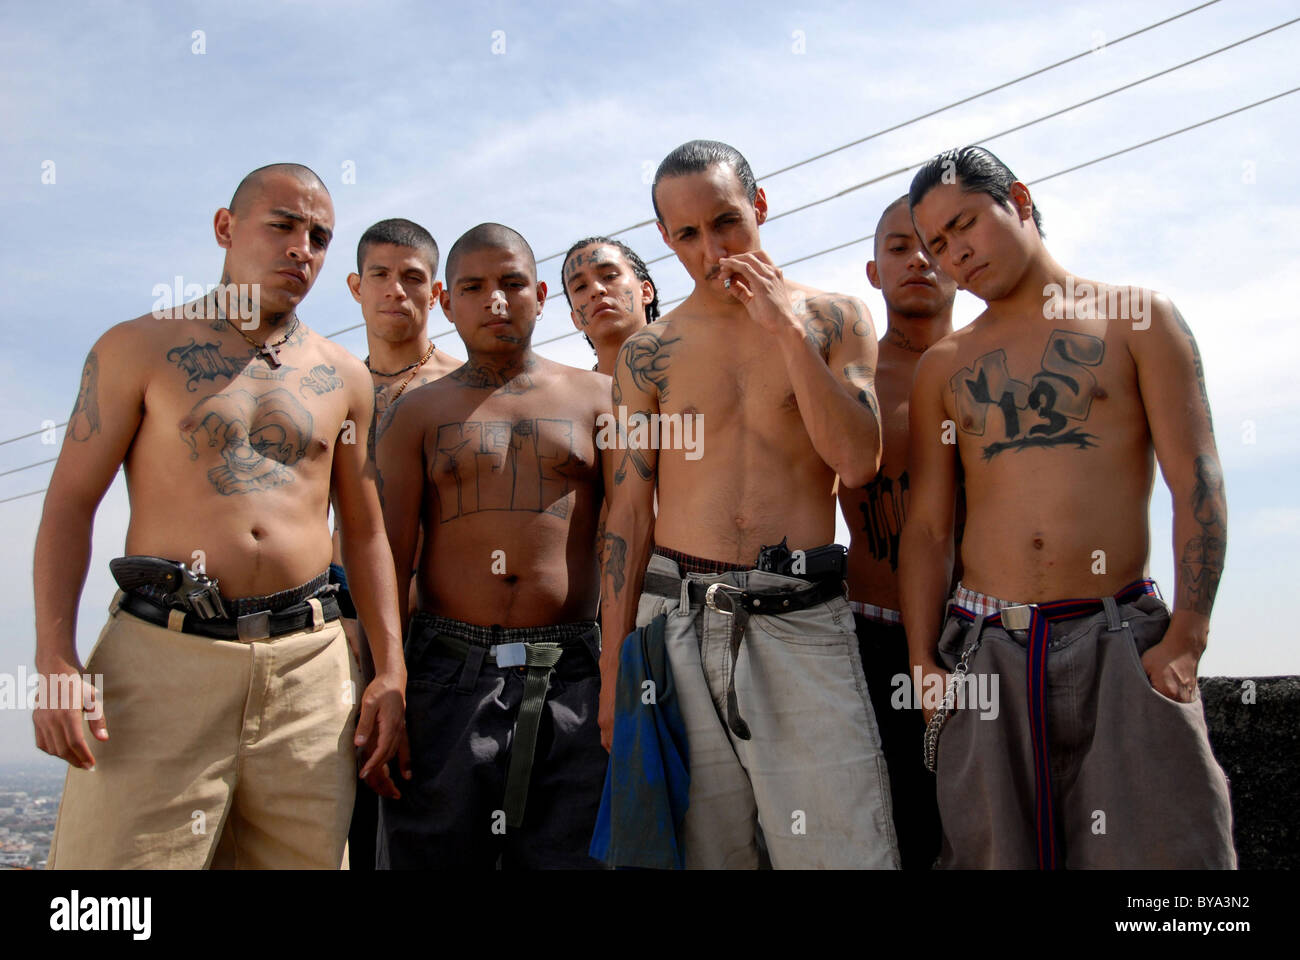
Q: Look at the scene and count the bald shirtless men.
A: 3